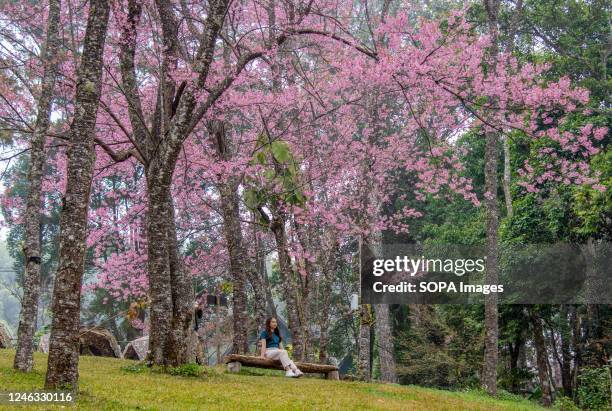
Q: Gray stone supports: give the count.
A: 2